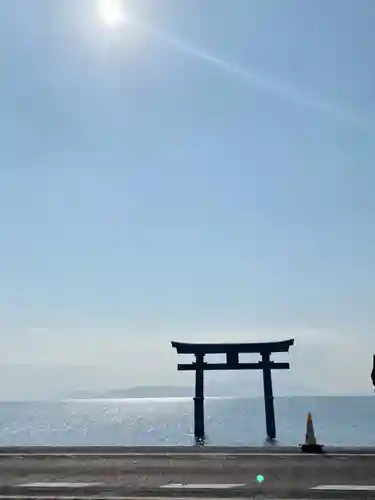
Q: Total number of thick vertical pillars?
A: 2